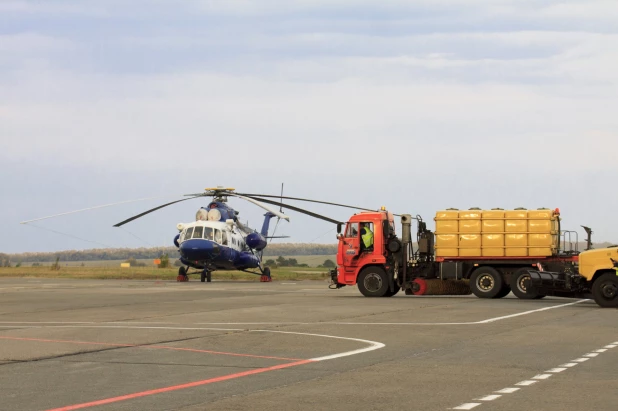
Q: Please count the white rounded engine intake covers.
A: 2